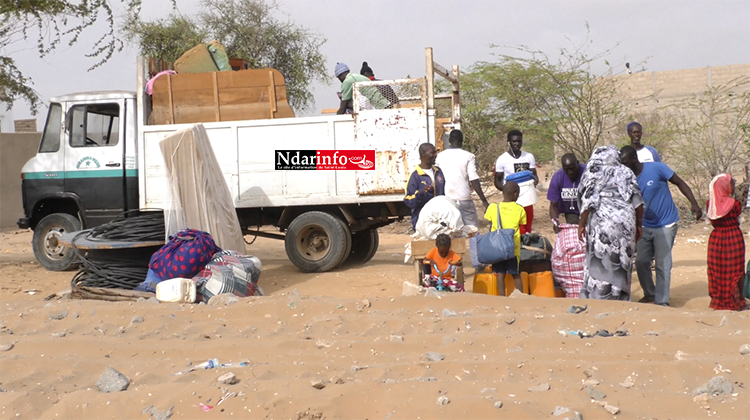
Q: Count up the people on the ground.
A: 10